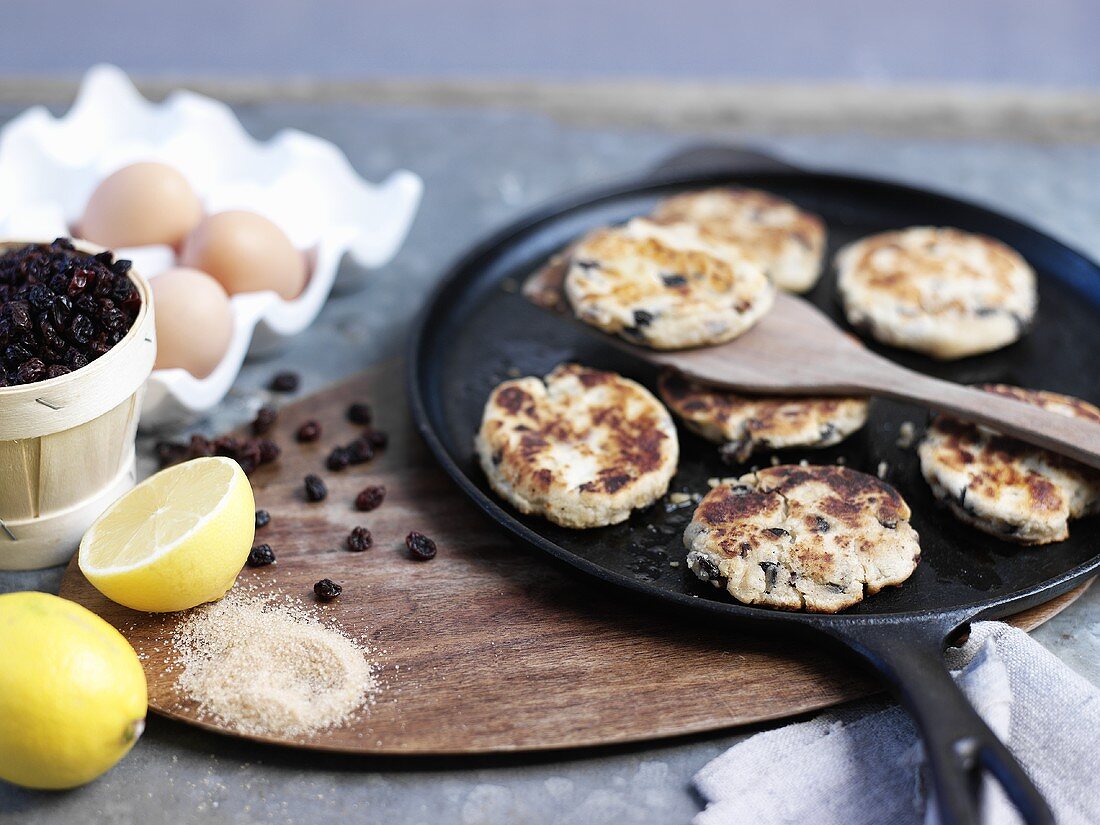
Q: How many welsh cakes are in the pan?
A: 7